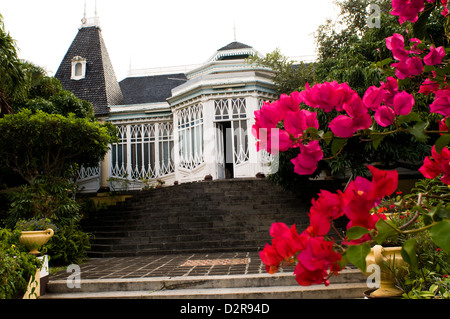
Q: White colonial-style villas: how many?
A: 1